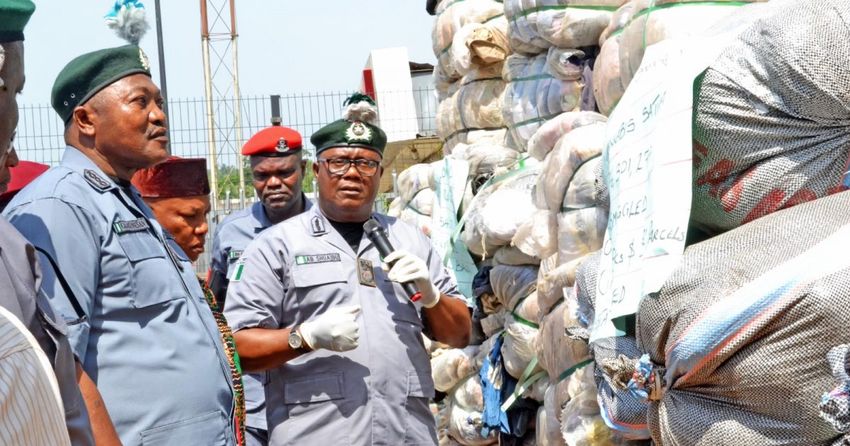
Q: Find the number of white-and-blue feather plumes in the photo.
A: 1